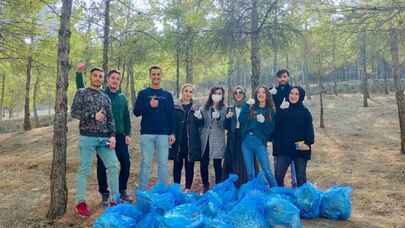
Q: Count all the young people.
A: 9